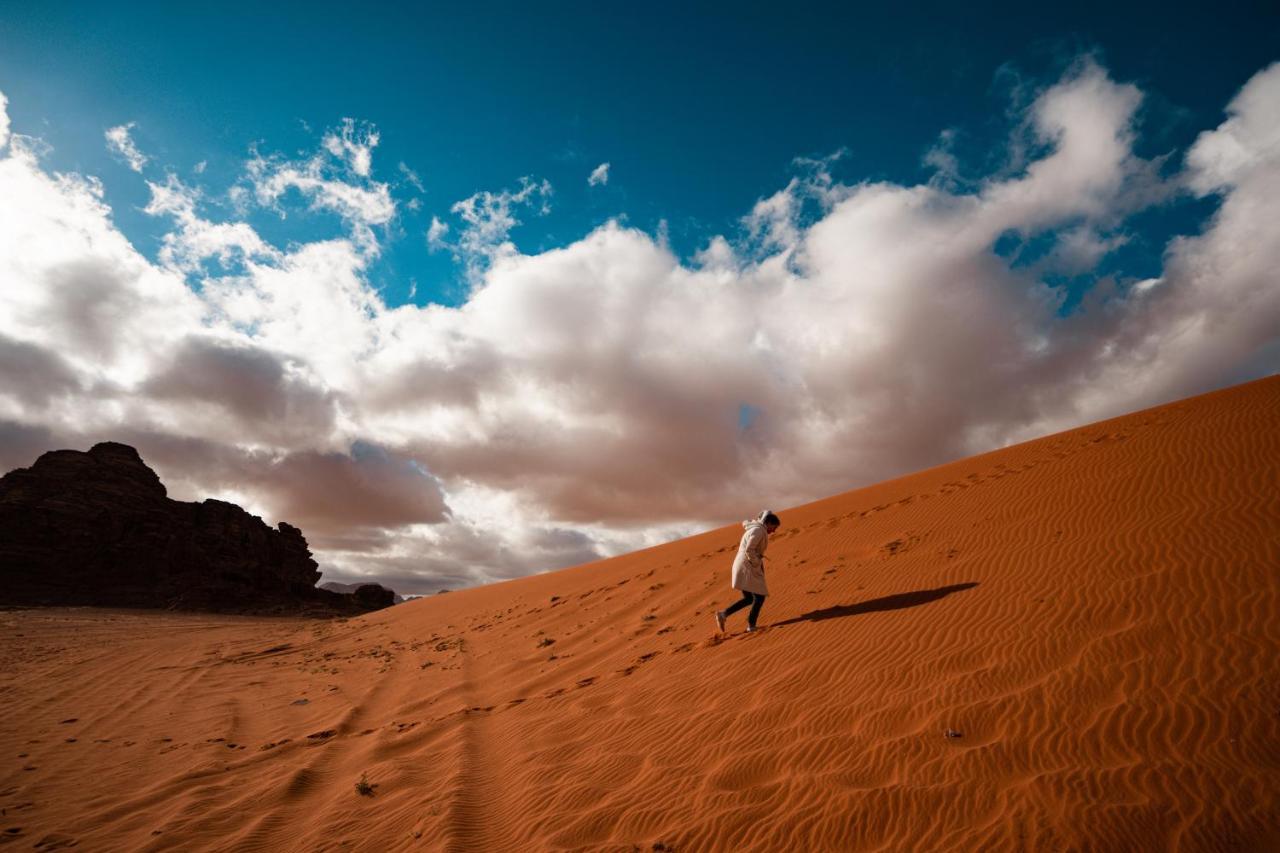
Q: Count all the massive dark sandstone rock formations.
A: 1